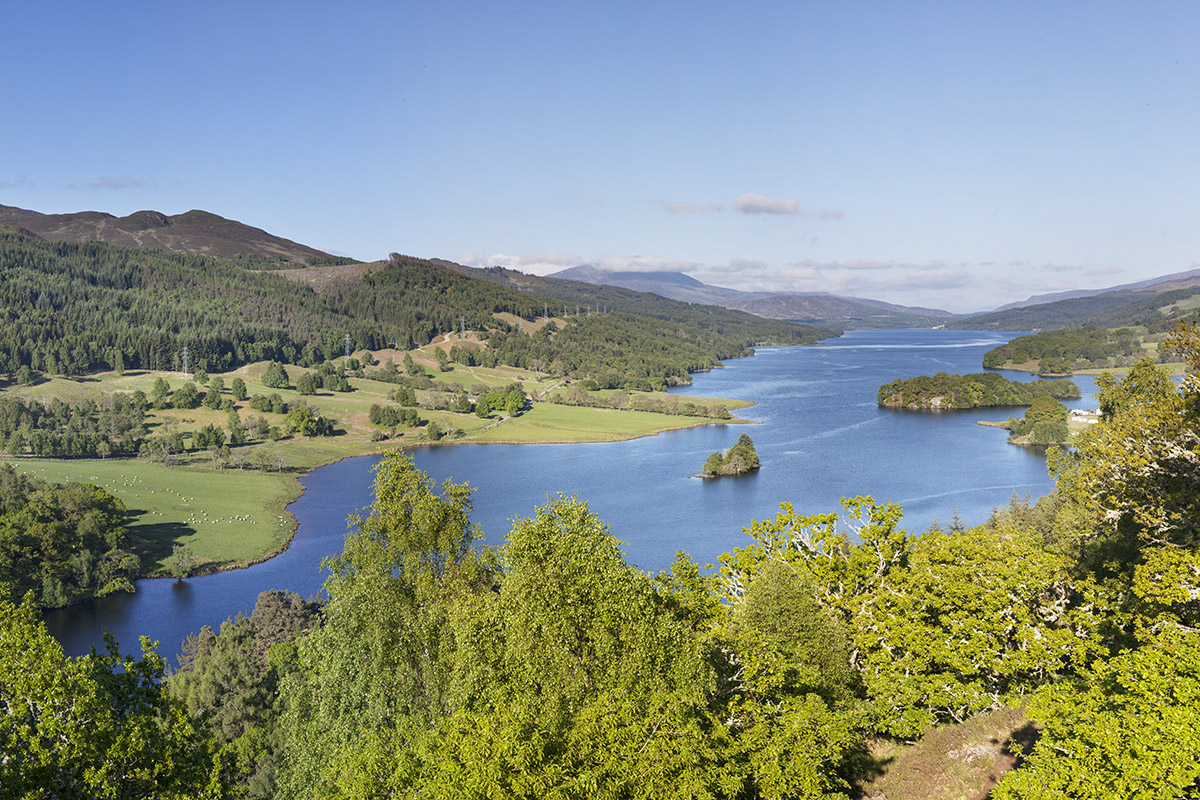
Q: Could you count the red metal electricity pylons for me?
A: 0